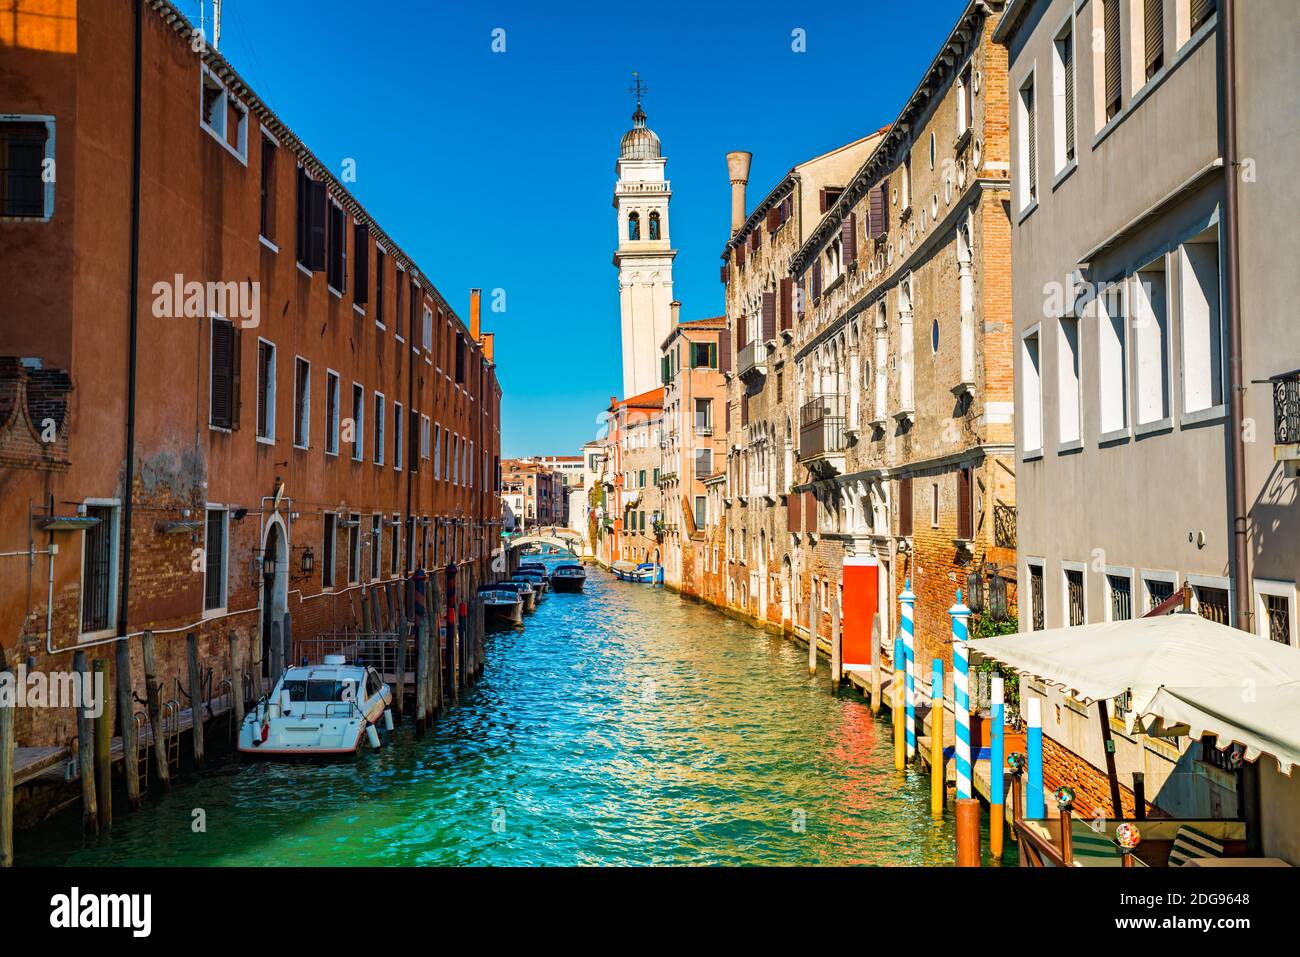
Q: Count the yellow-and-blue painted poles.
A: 2